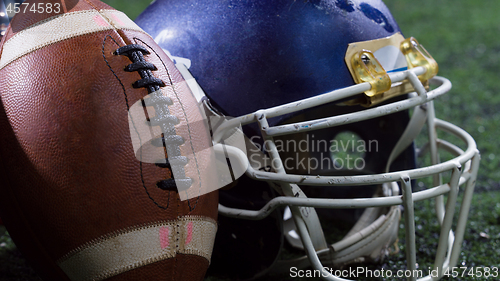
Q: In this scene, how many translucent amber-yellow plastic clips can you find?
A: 2